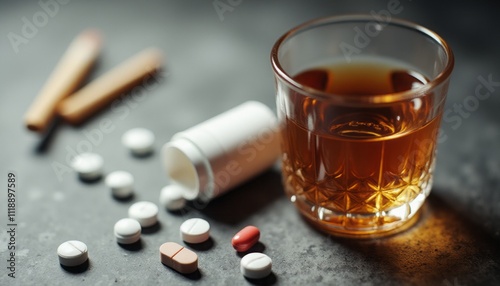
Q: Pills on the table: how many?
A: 11